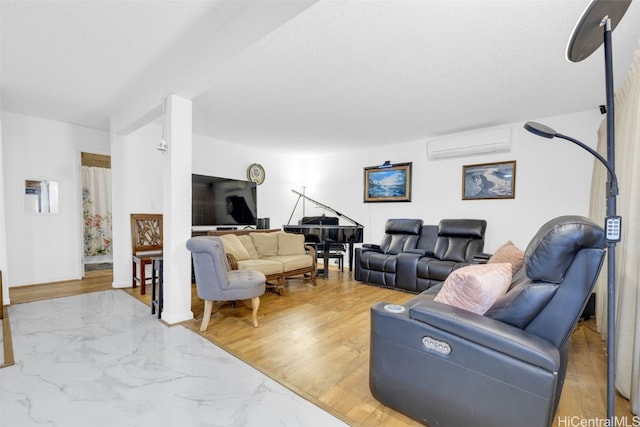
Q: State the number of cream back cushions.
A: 4